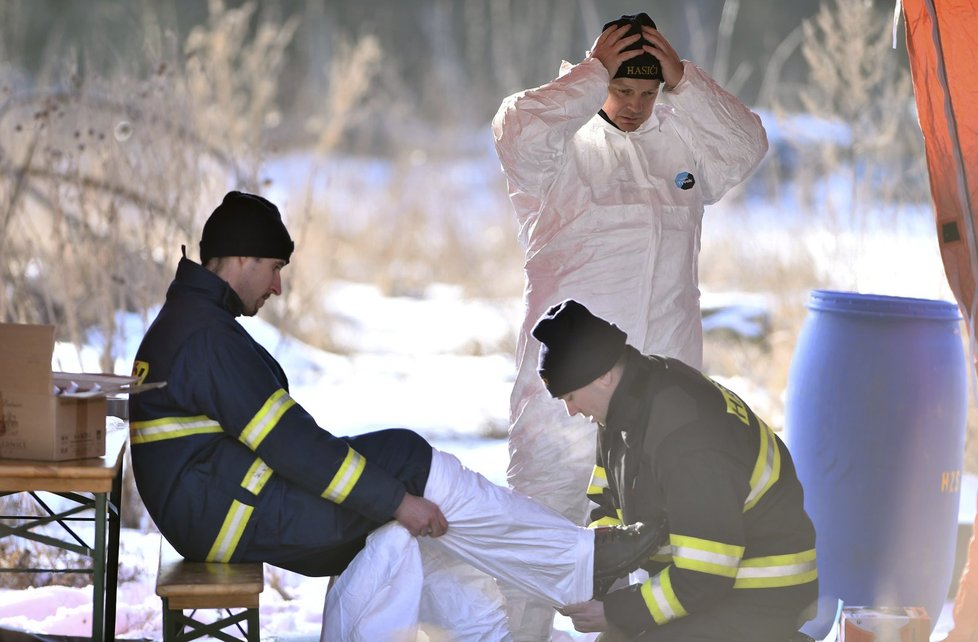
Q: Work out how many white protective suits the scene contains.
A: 2